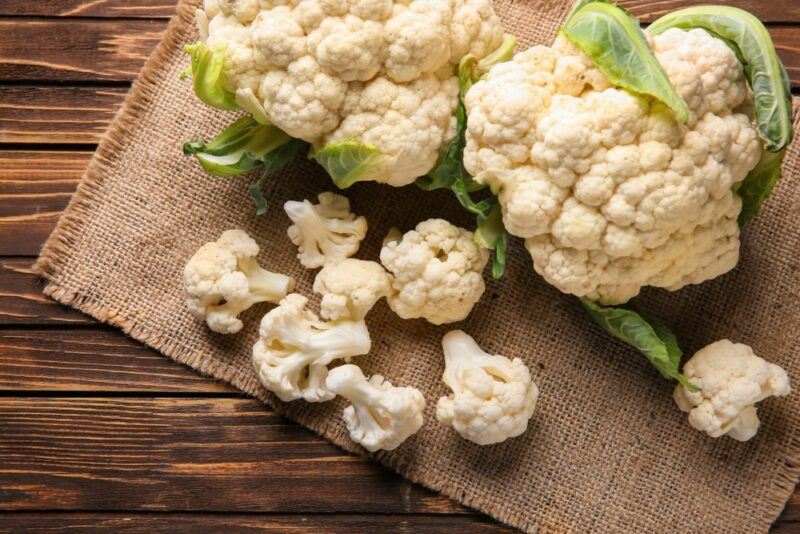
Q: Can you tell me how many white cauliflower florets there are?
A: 8